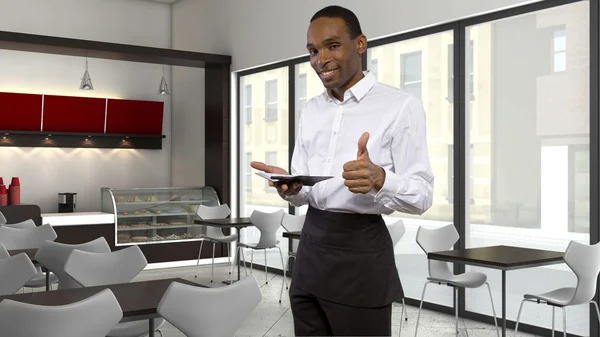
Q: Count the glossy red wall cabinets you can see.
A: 3